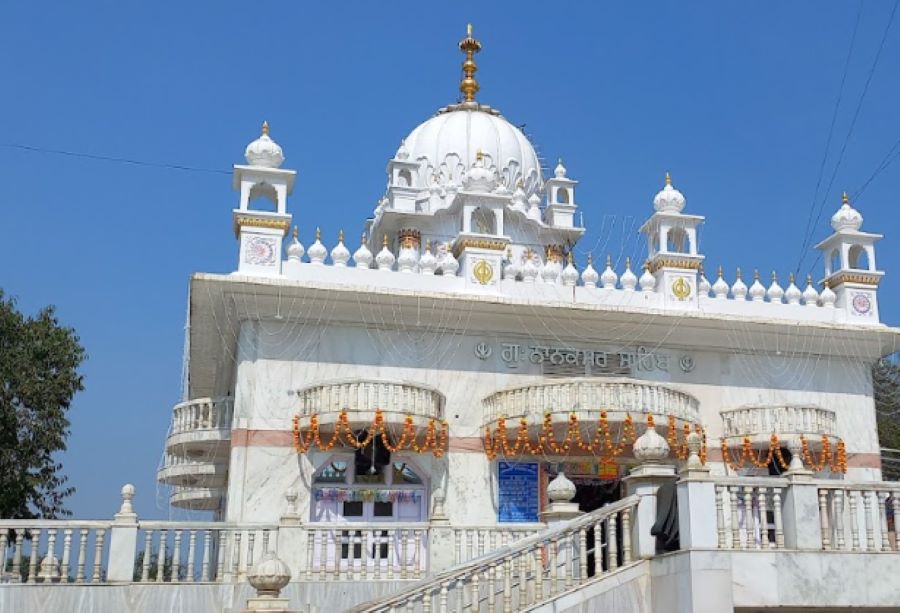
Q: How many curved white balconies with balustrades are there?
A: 6